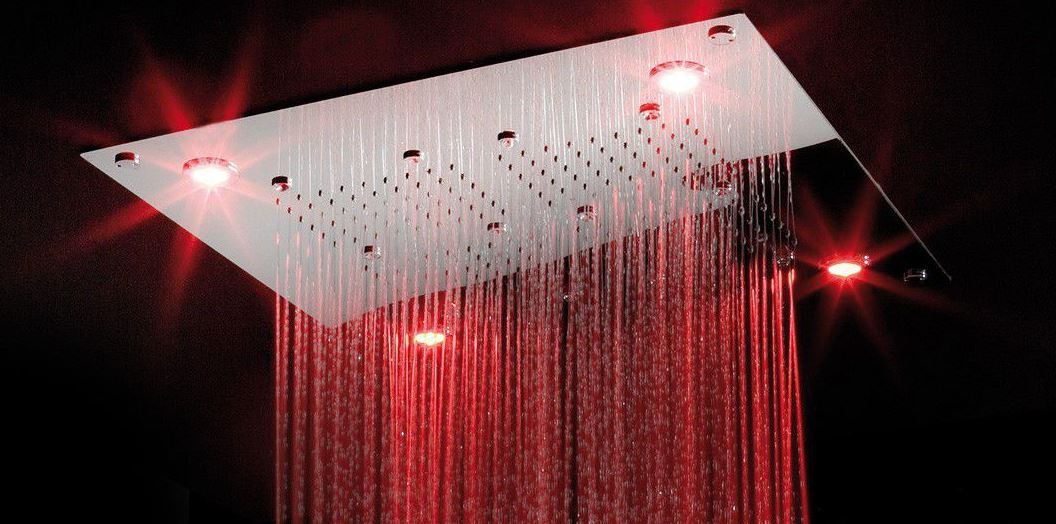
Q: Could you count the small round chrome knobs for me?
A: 12